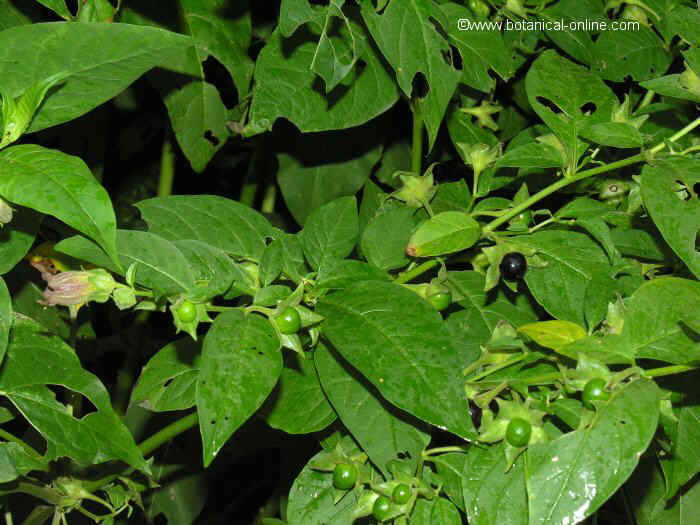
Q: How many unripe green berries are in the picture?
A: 8